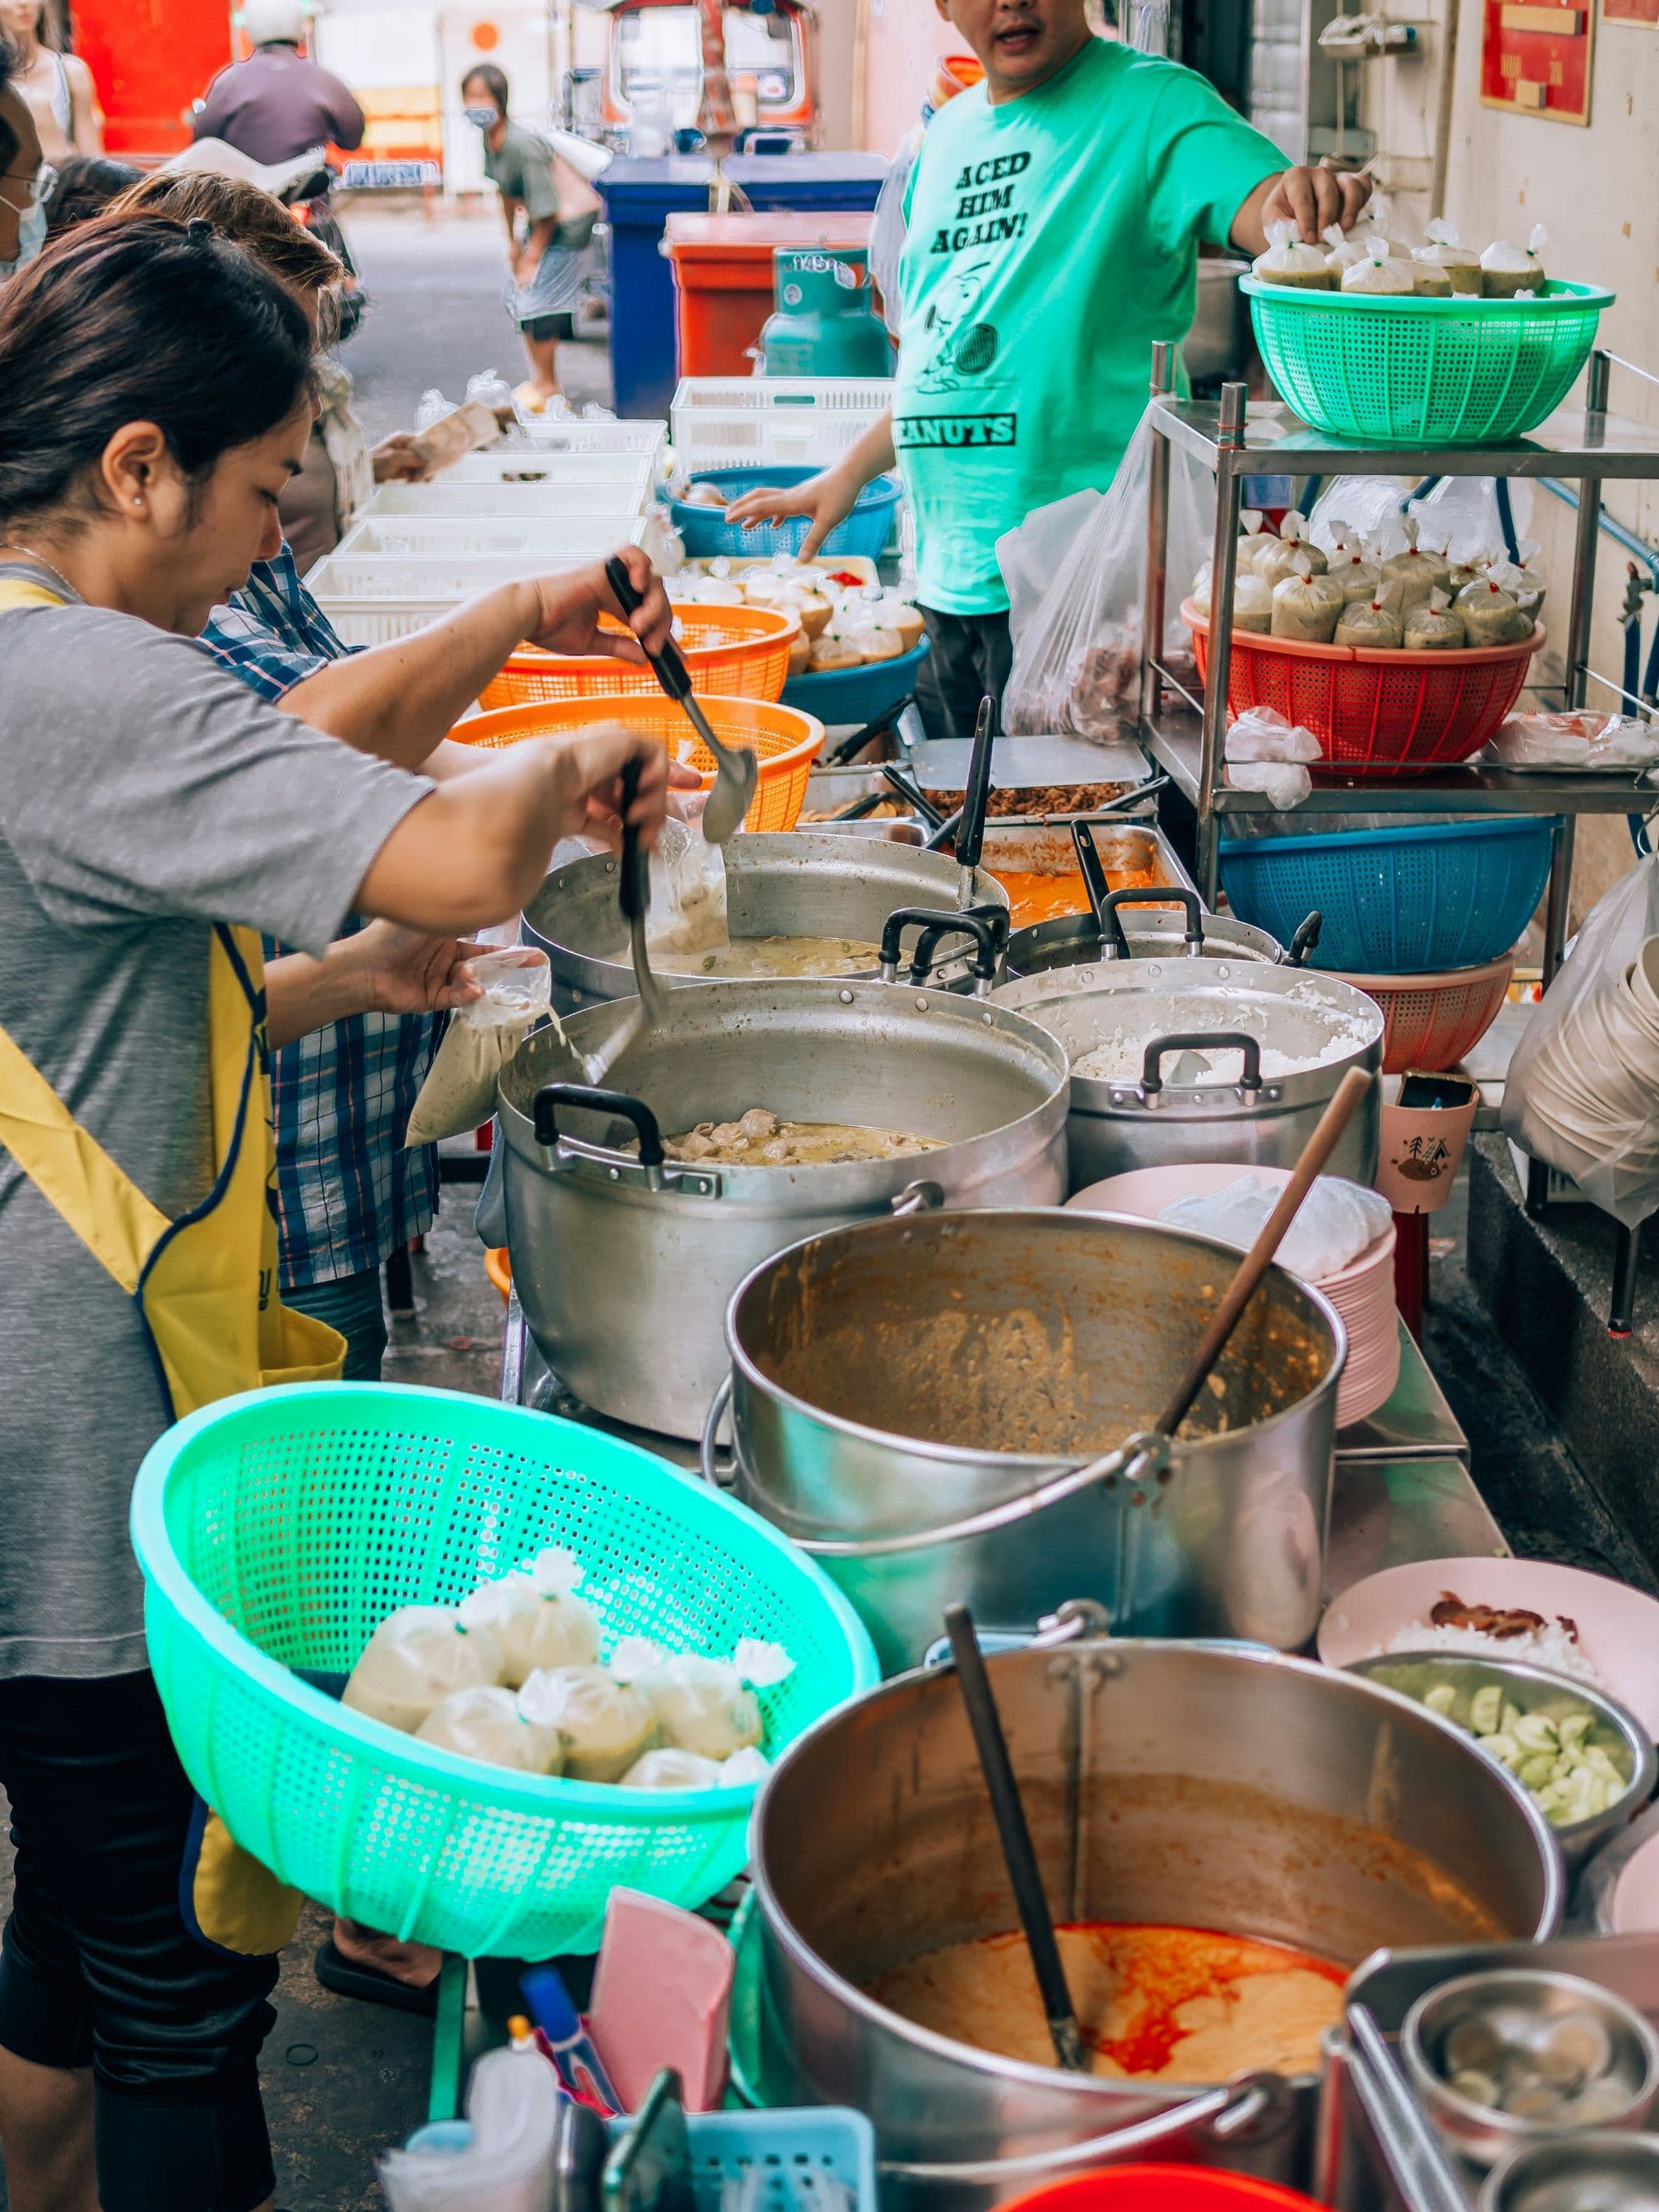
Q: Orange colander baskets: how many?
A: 2